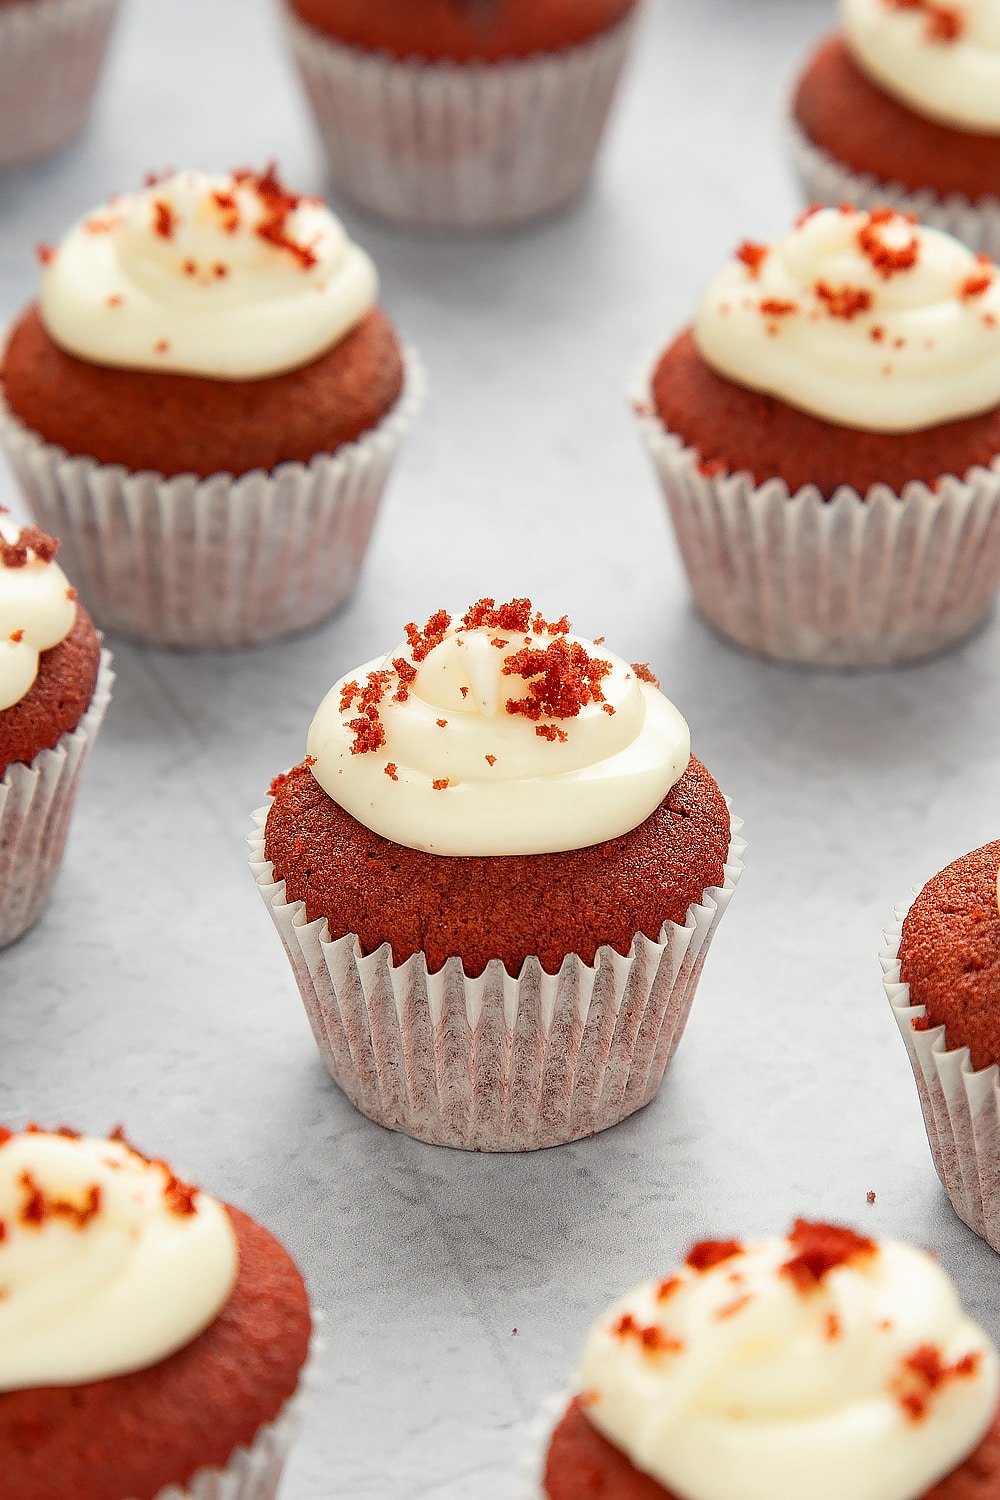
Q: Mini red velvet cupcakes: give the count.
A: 10